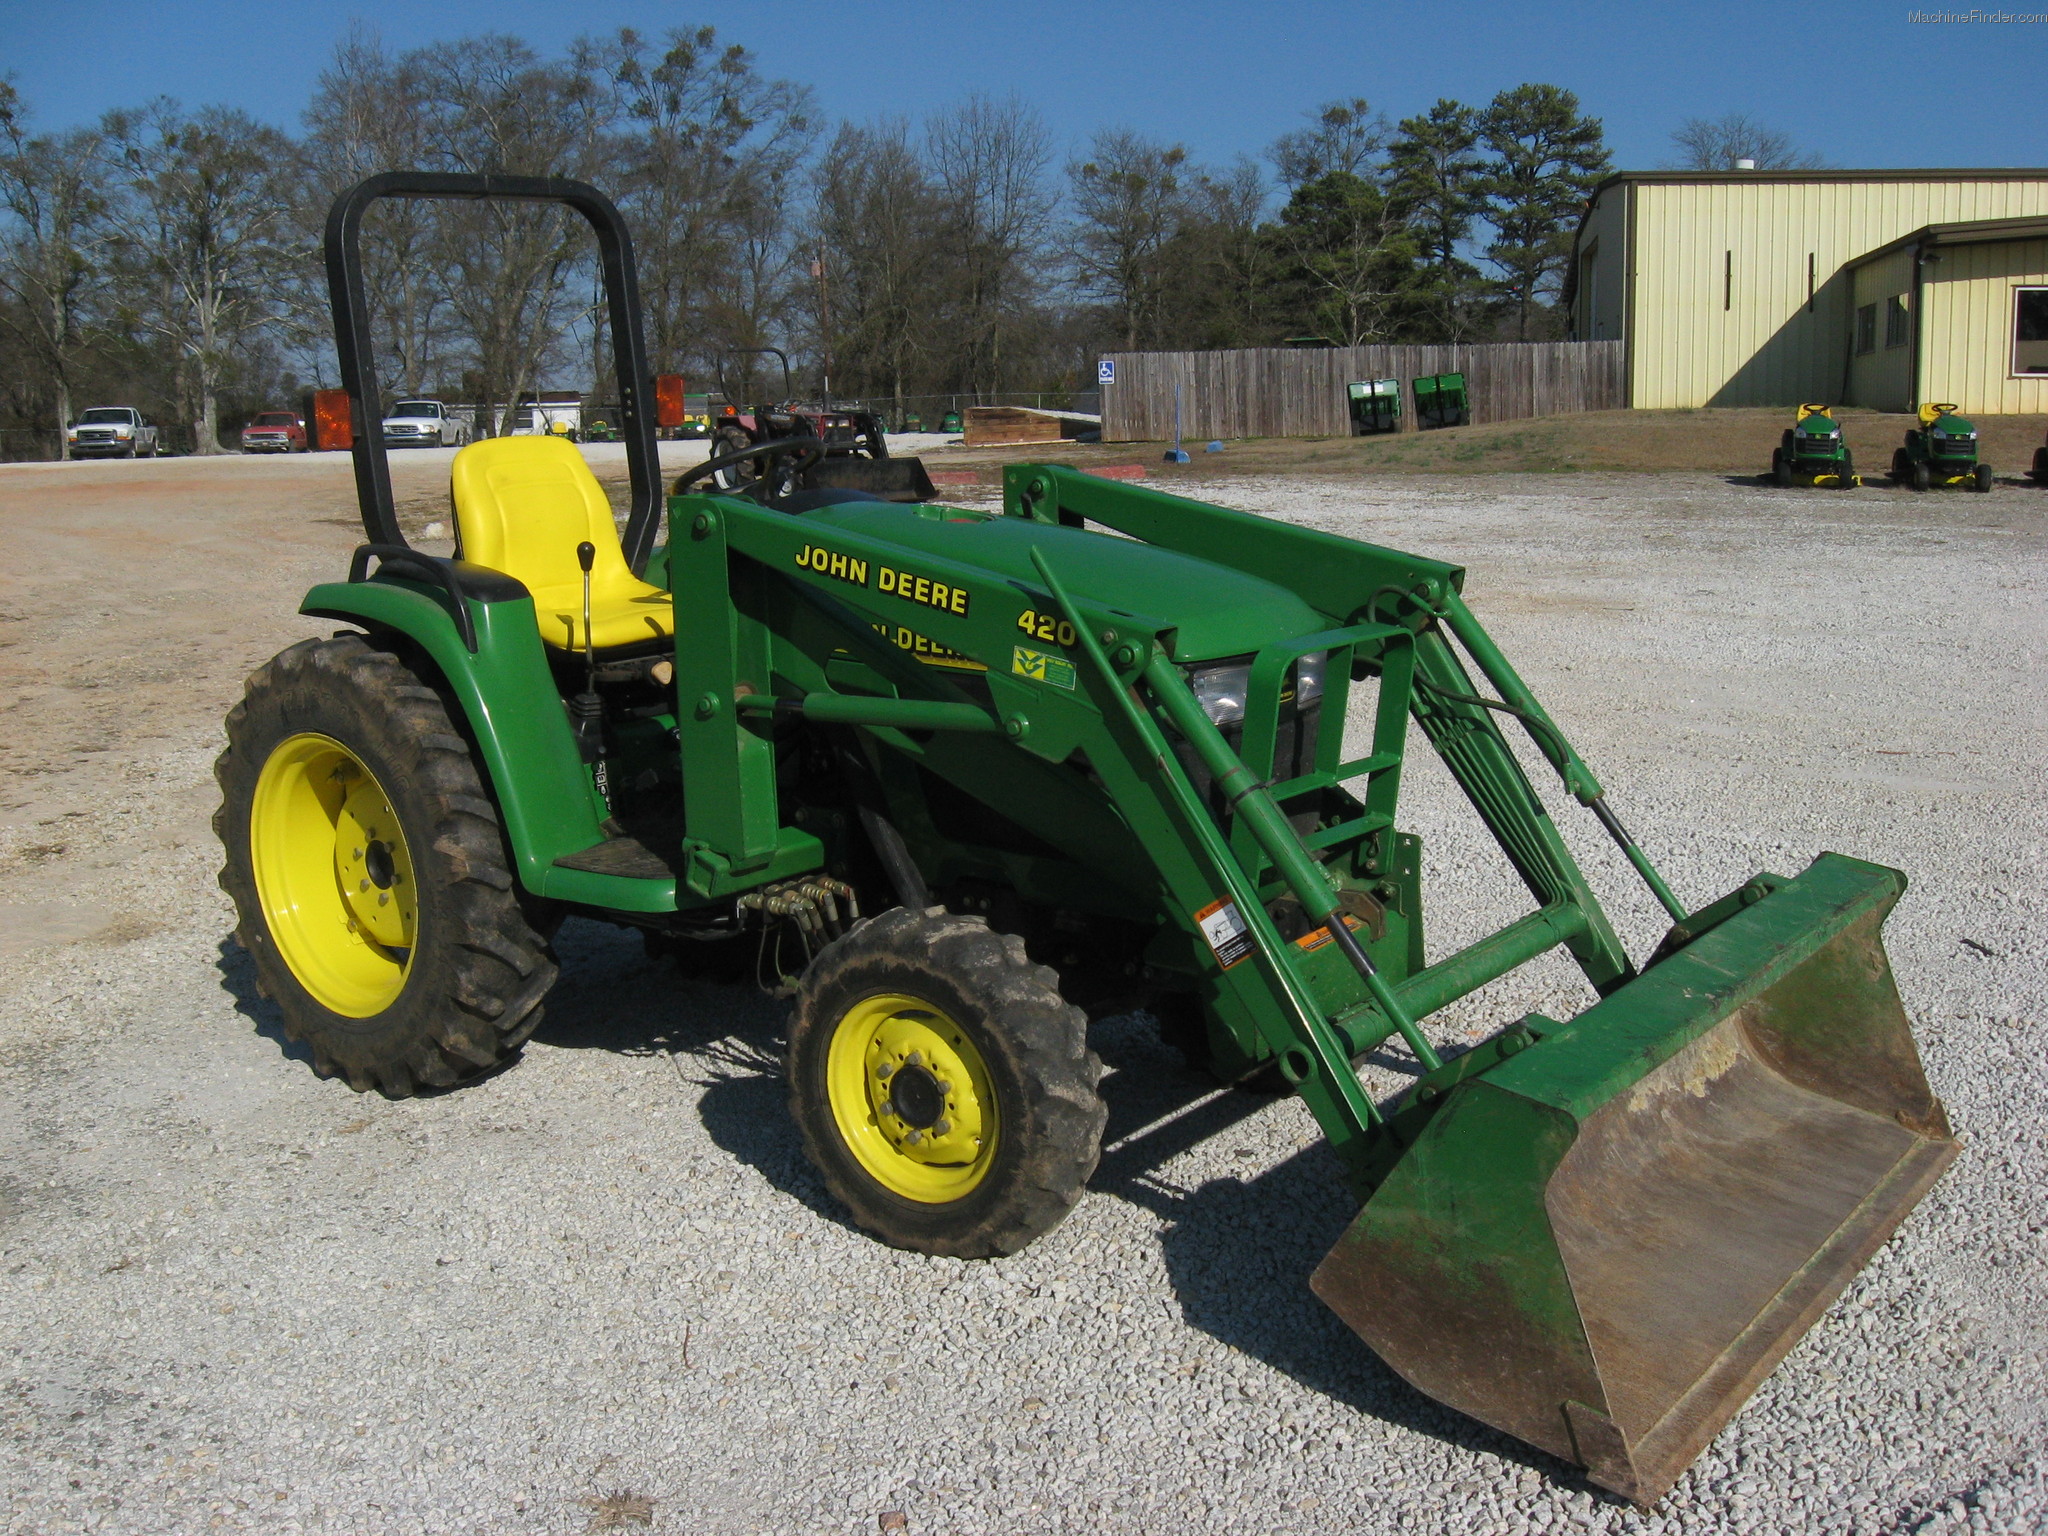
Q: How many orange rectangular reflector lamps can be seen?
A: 2